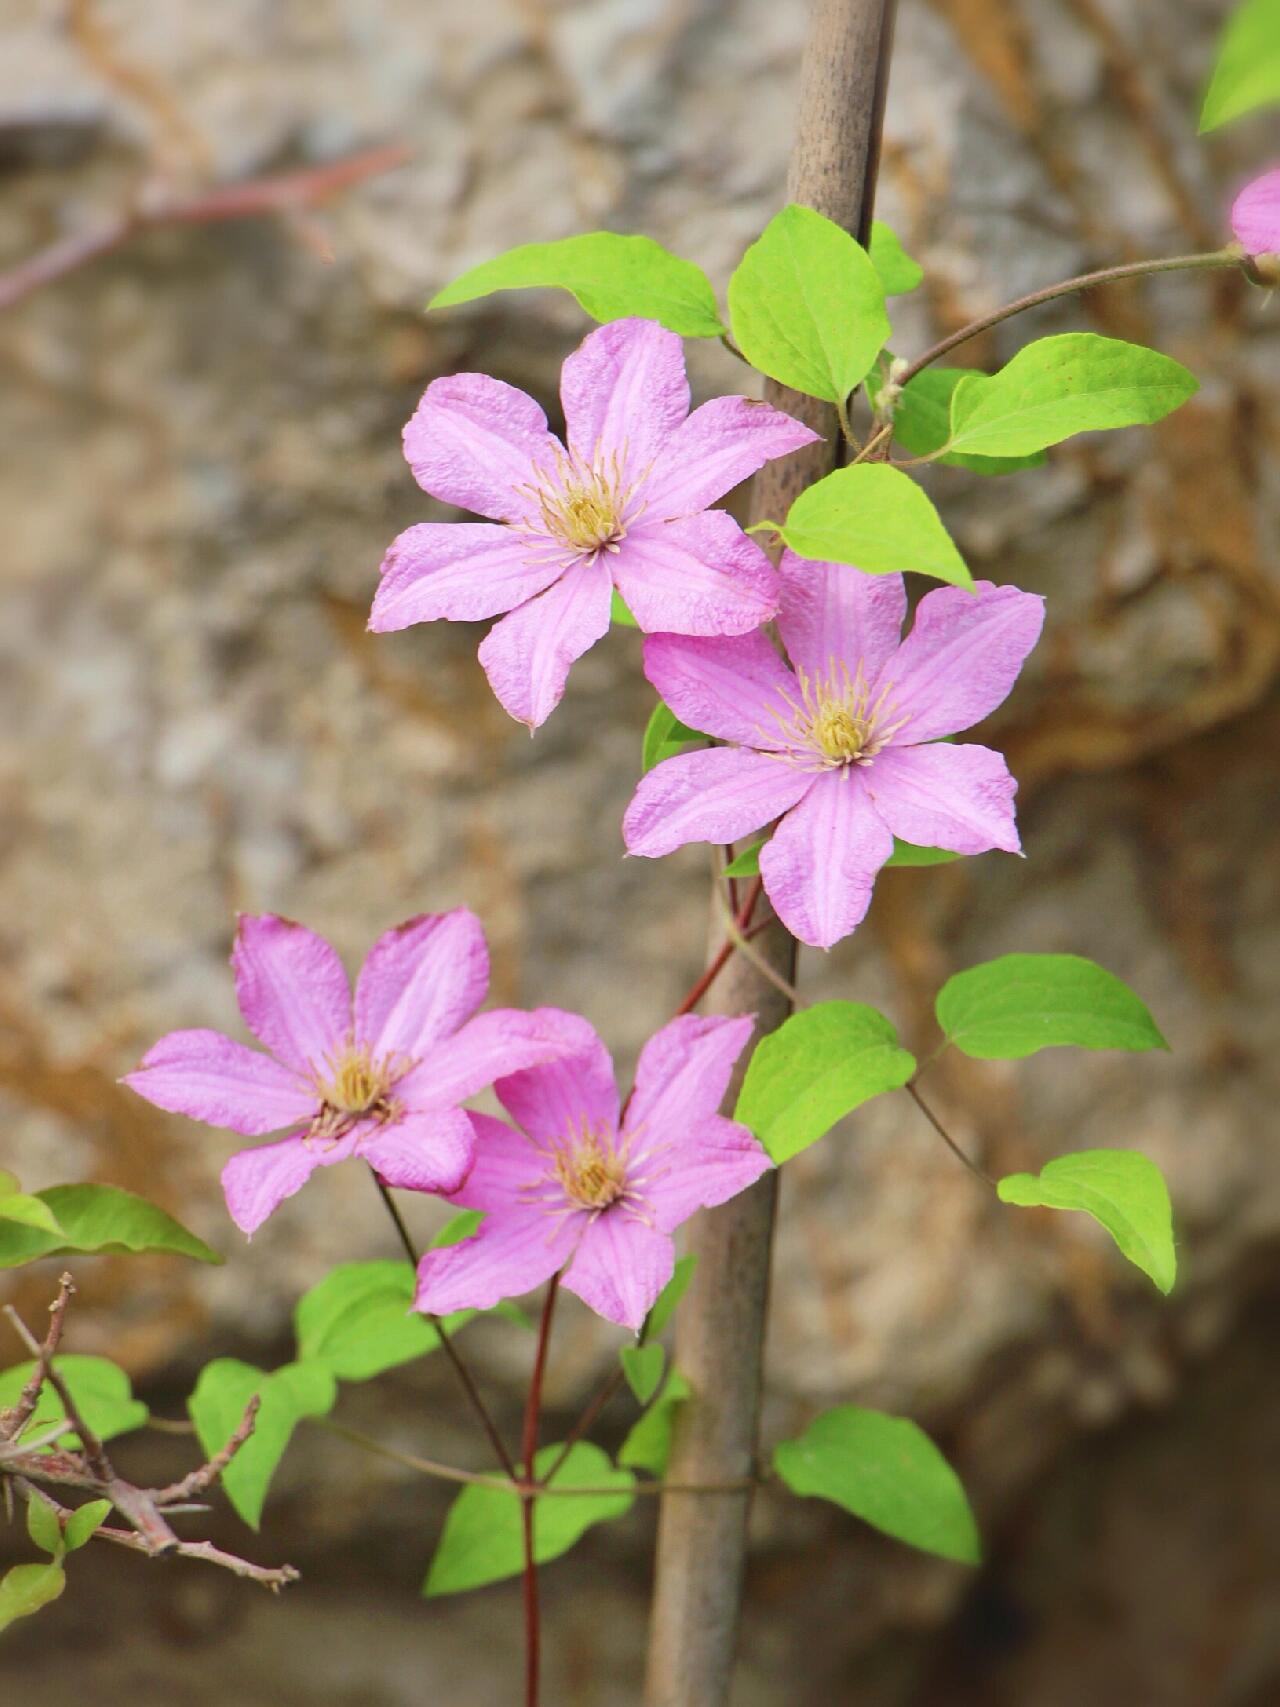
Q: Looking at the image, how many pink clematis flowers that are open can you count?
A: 4